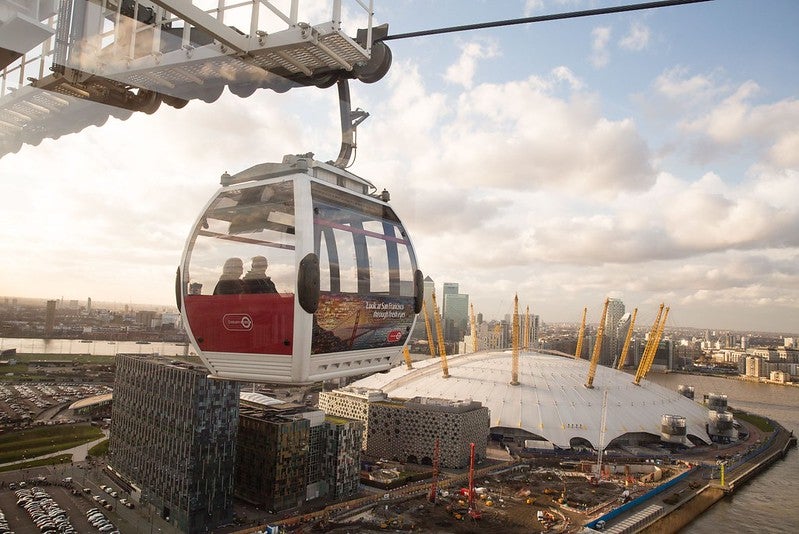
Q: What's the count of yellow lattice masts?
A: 11